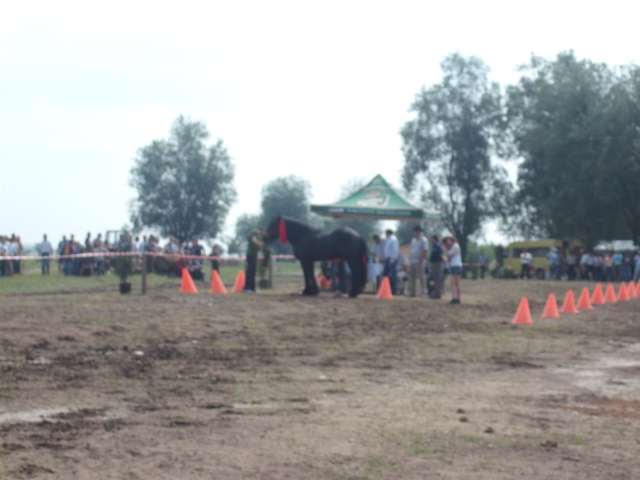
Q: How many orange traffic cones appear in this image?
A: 13